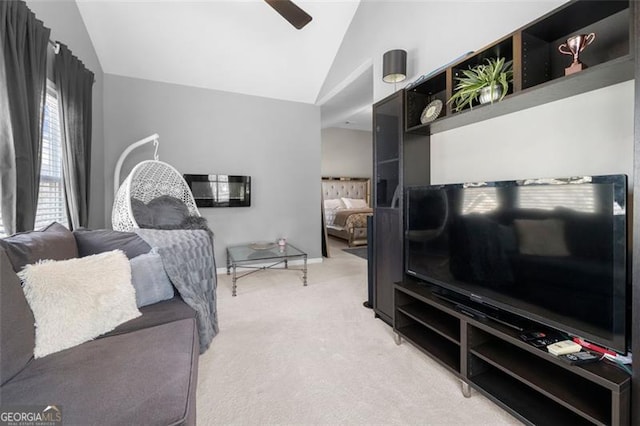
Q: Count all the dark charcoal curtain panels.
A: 2